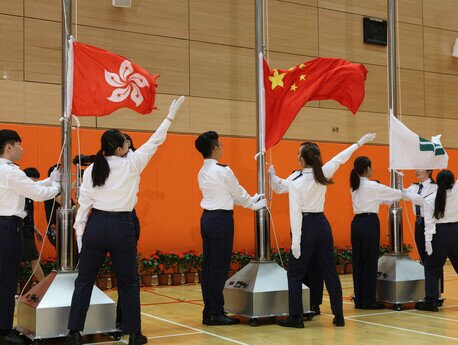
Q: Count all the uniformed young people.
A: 9